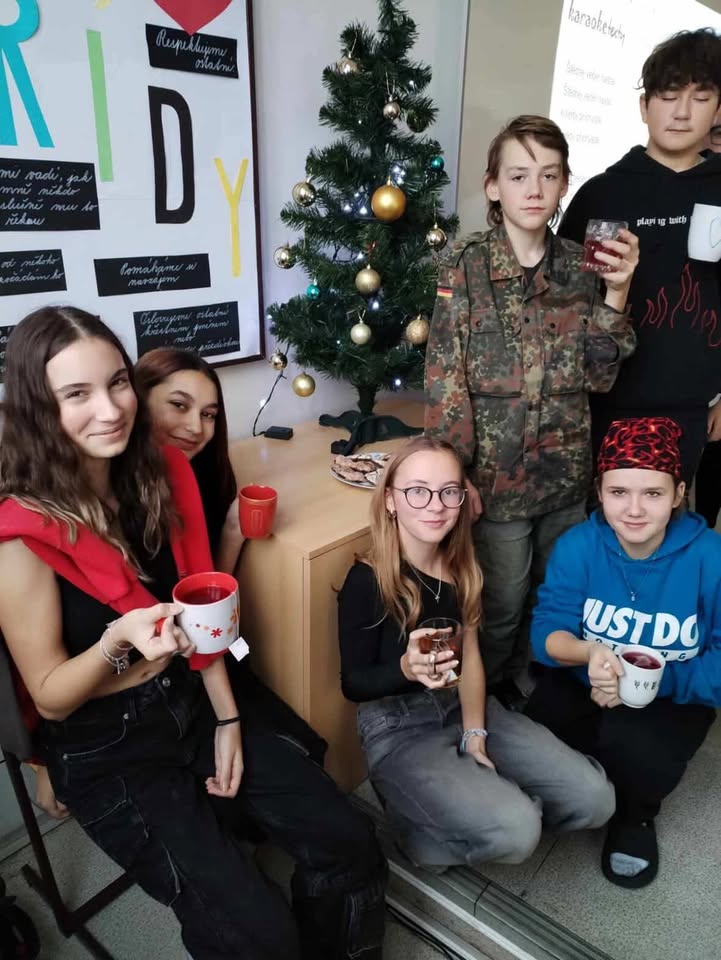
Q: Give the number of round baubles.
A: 14